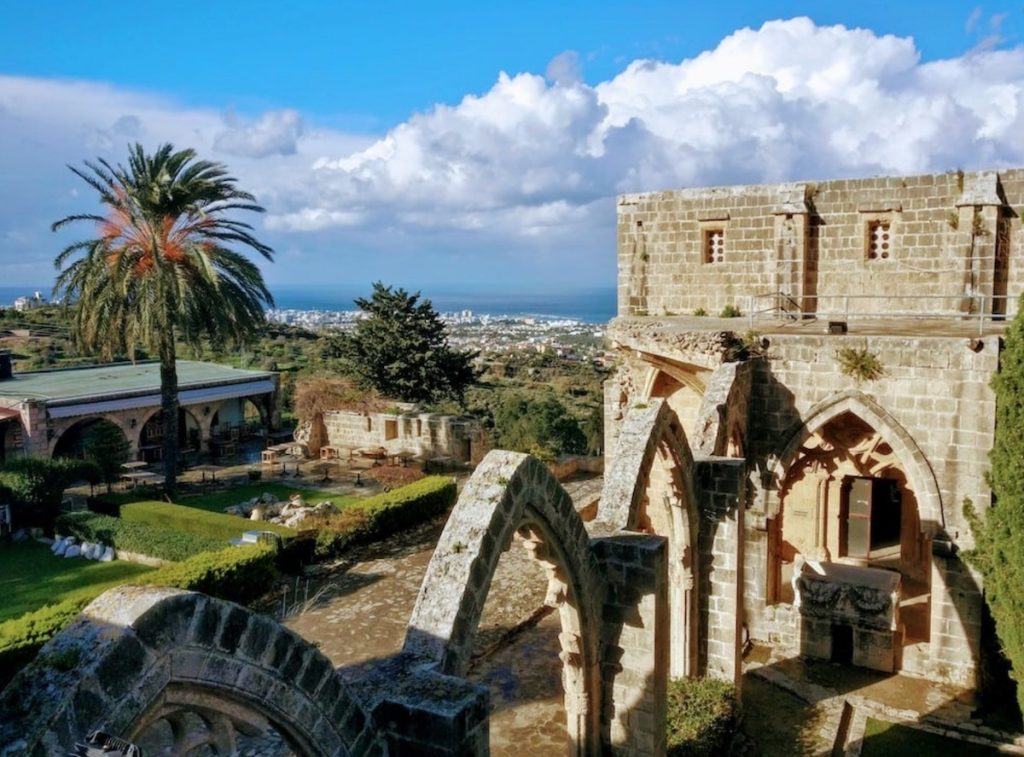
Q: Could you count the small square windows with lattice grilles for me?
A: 2